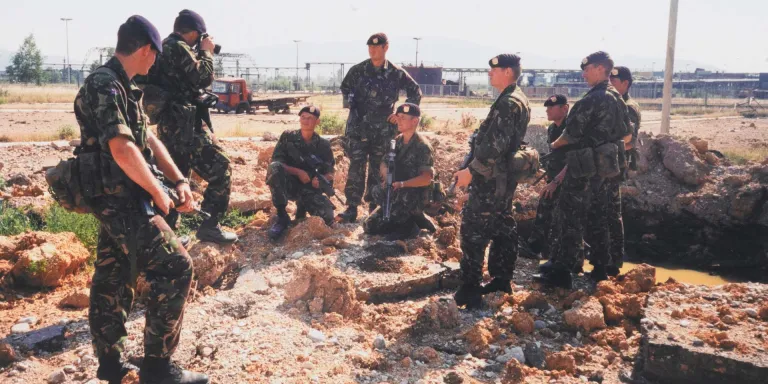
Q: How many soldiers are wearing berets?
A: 9